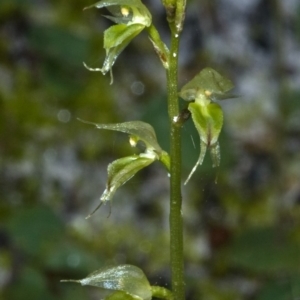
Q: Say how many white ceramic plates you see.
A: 0